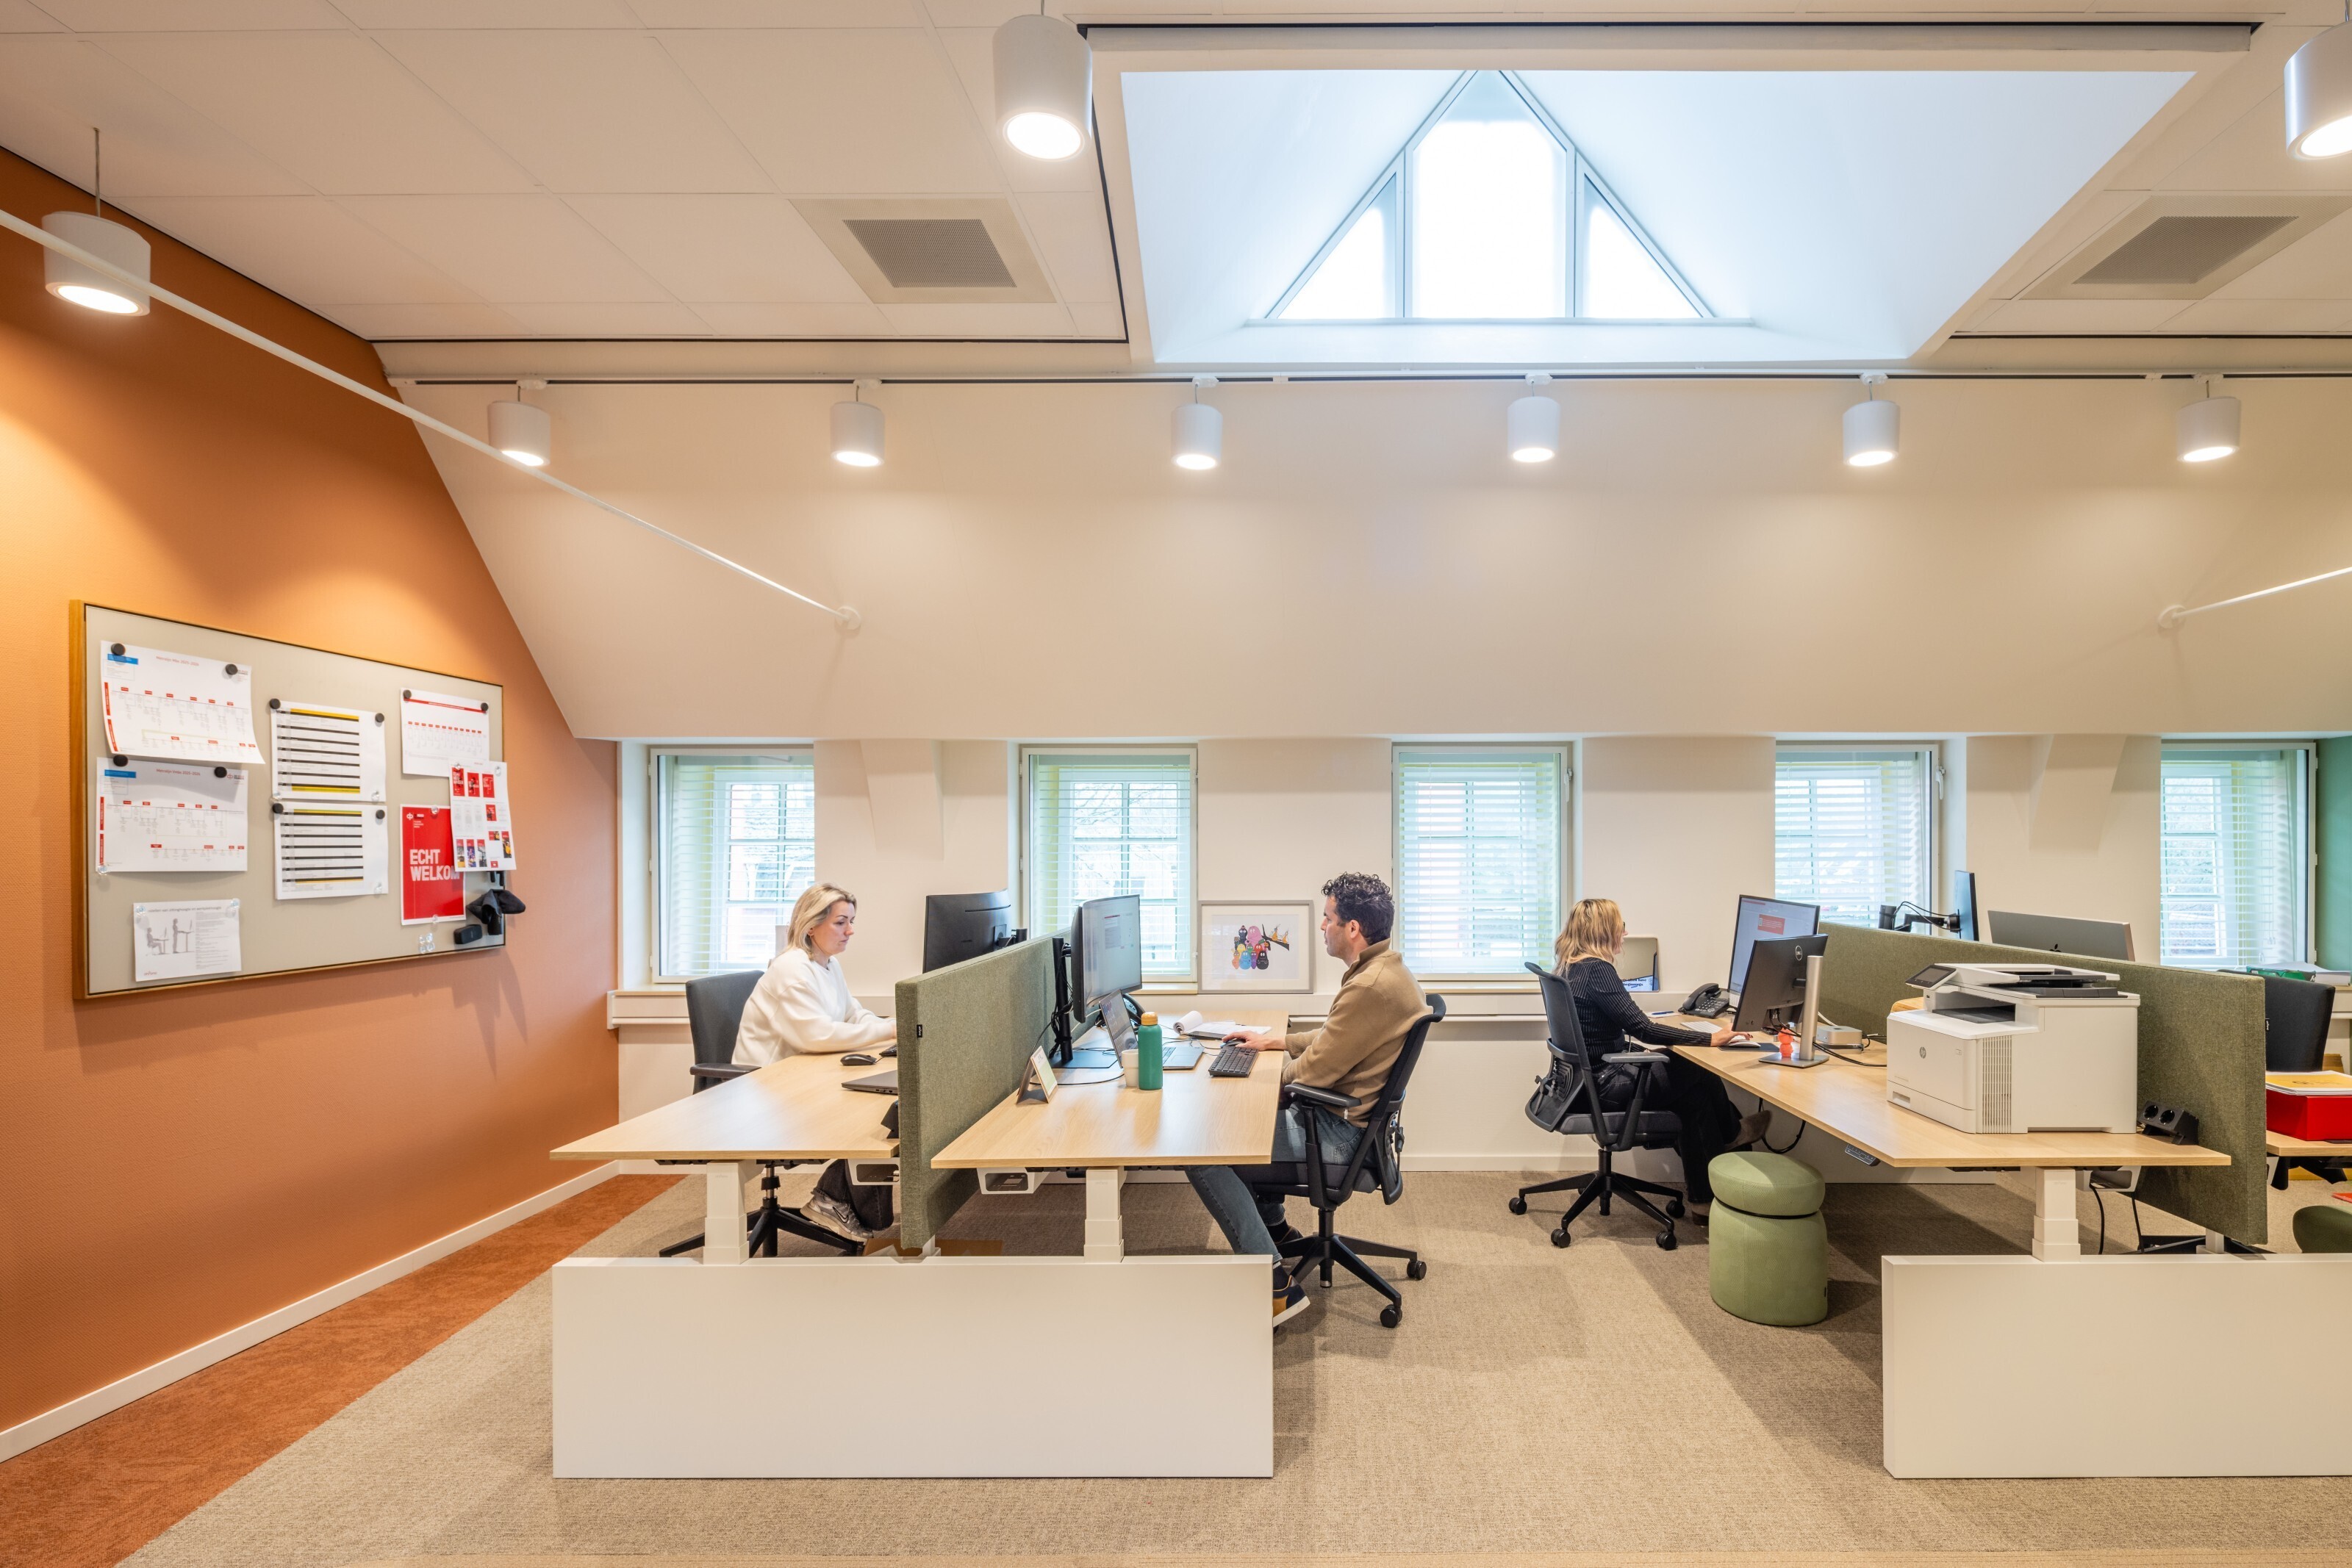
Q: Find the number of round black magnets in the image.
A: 10